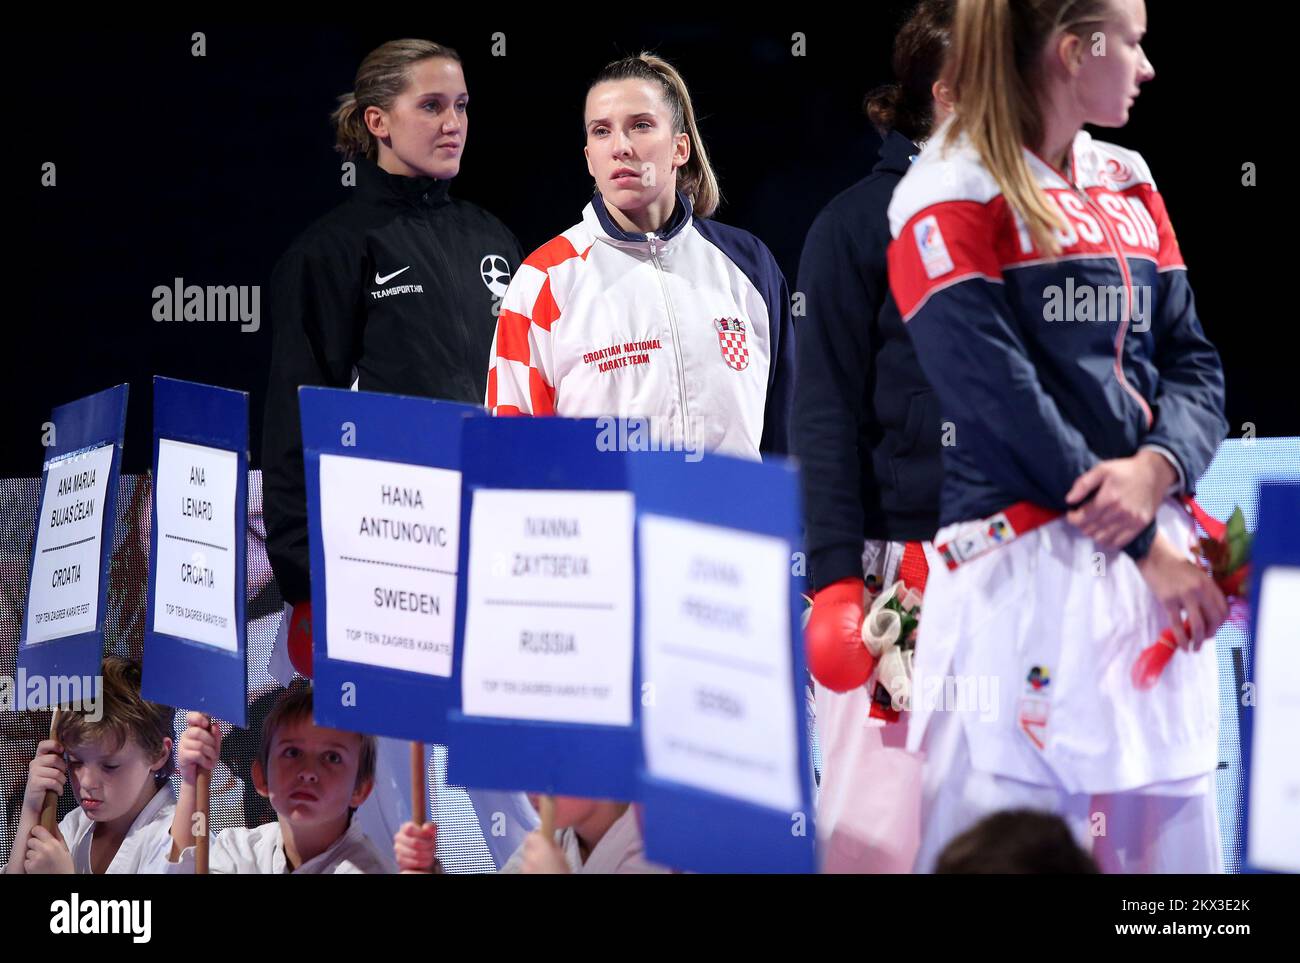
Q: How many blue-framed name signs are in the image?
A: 6